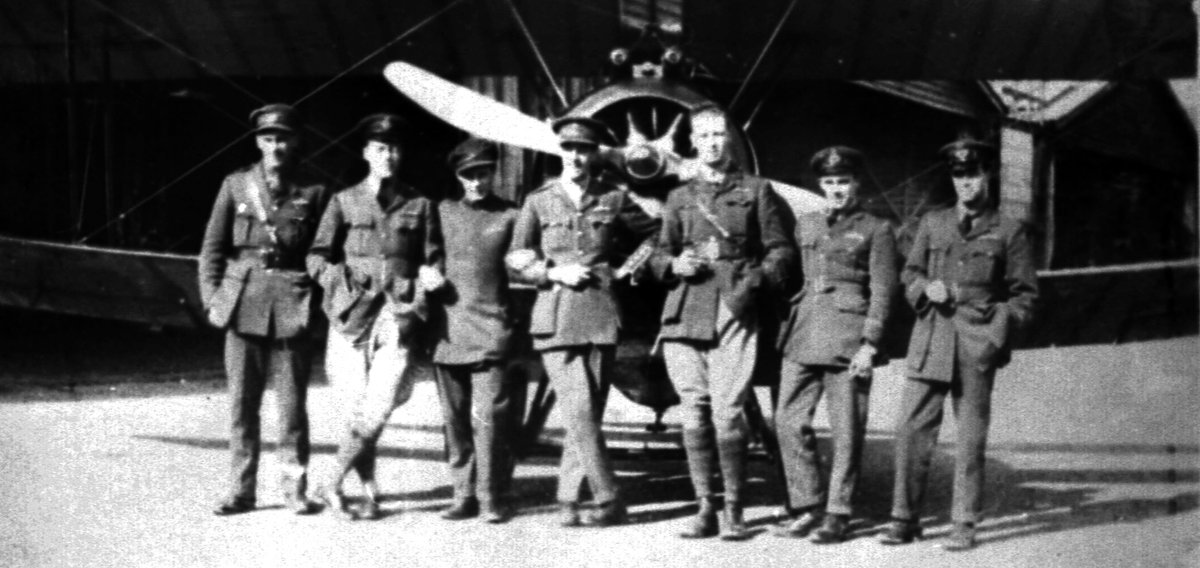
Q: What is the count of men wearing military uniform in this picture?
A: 7